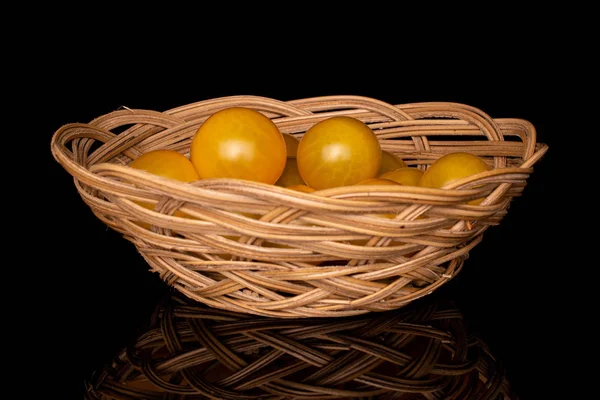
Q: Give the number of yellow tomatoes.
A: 10